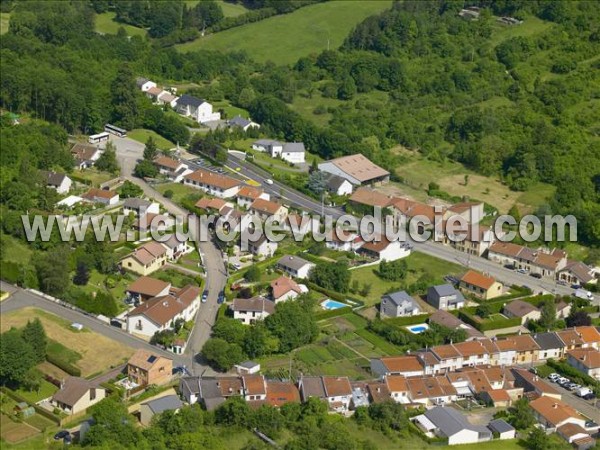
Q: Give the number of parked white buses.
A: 2